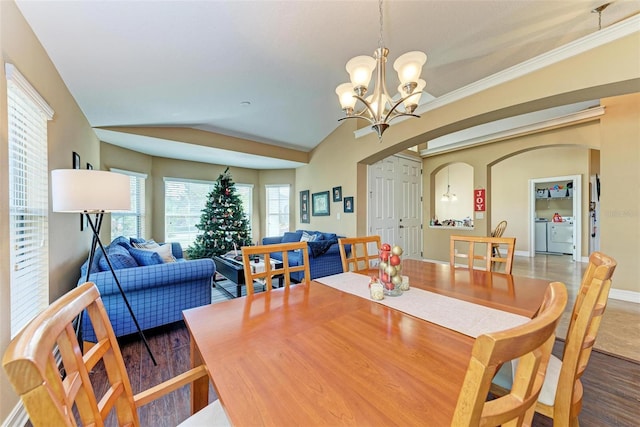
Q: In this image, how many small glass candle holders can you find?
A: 2